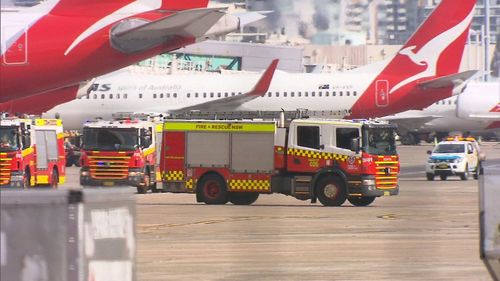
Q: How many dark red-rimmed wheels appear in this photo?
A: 2